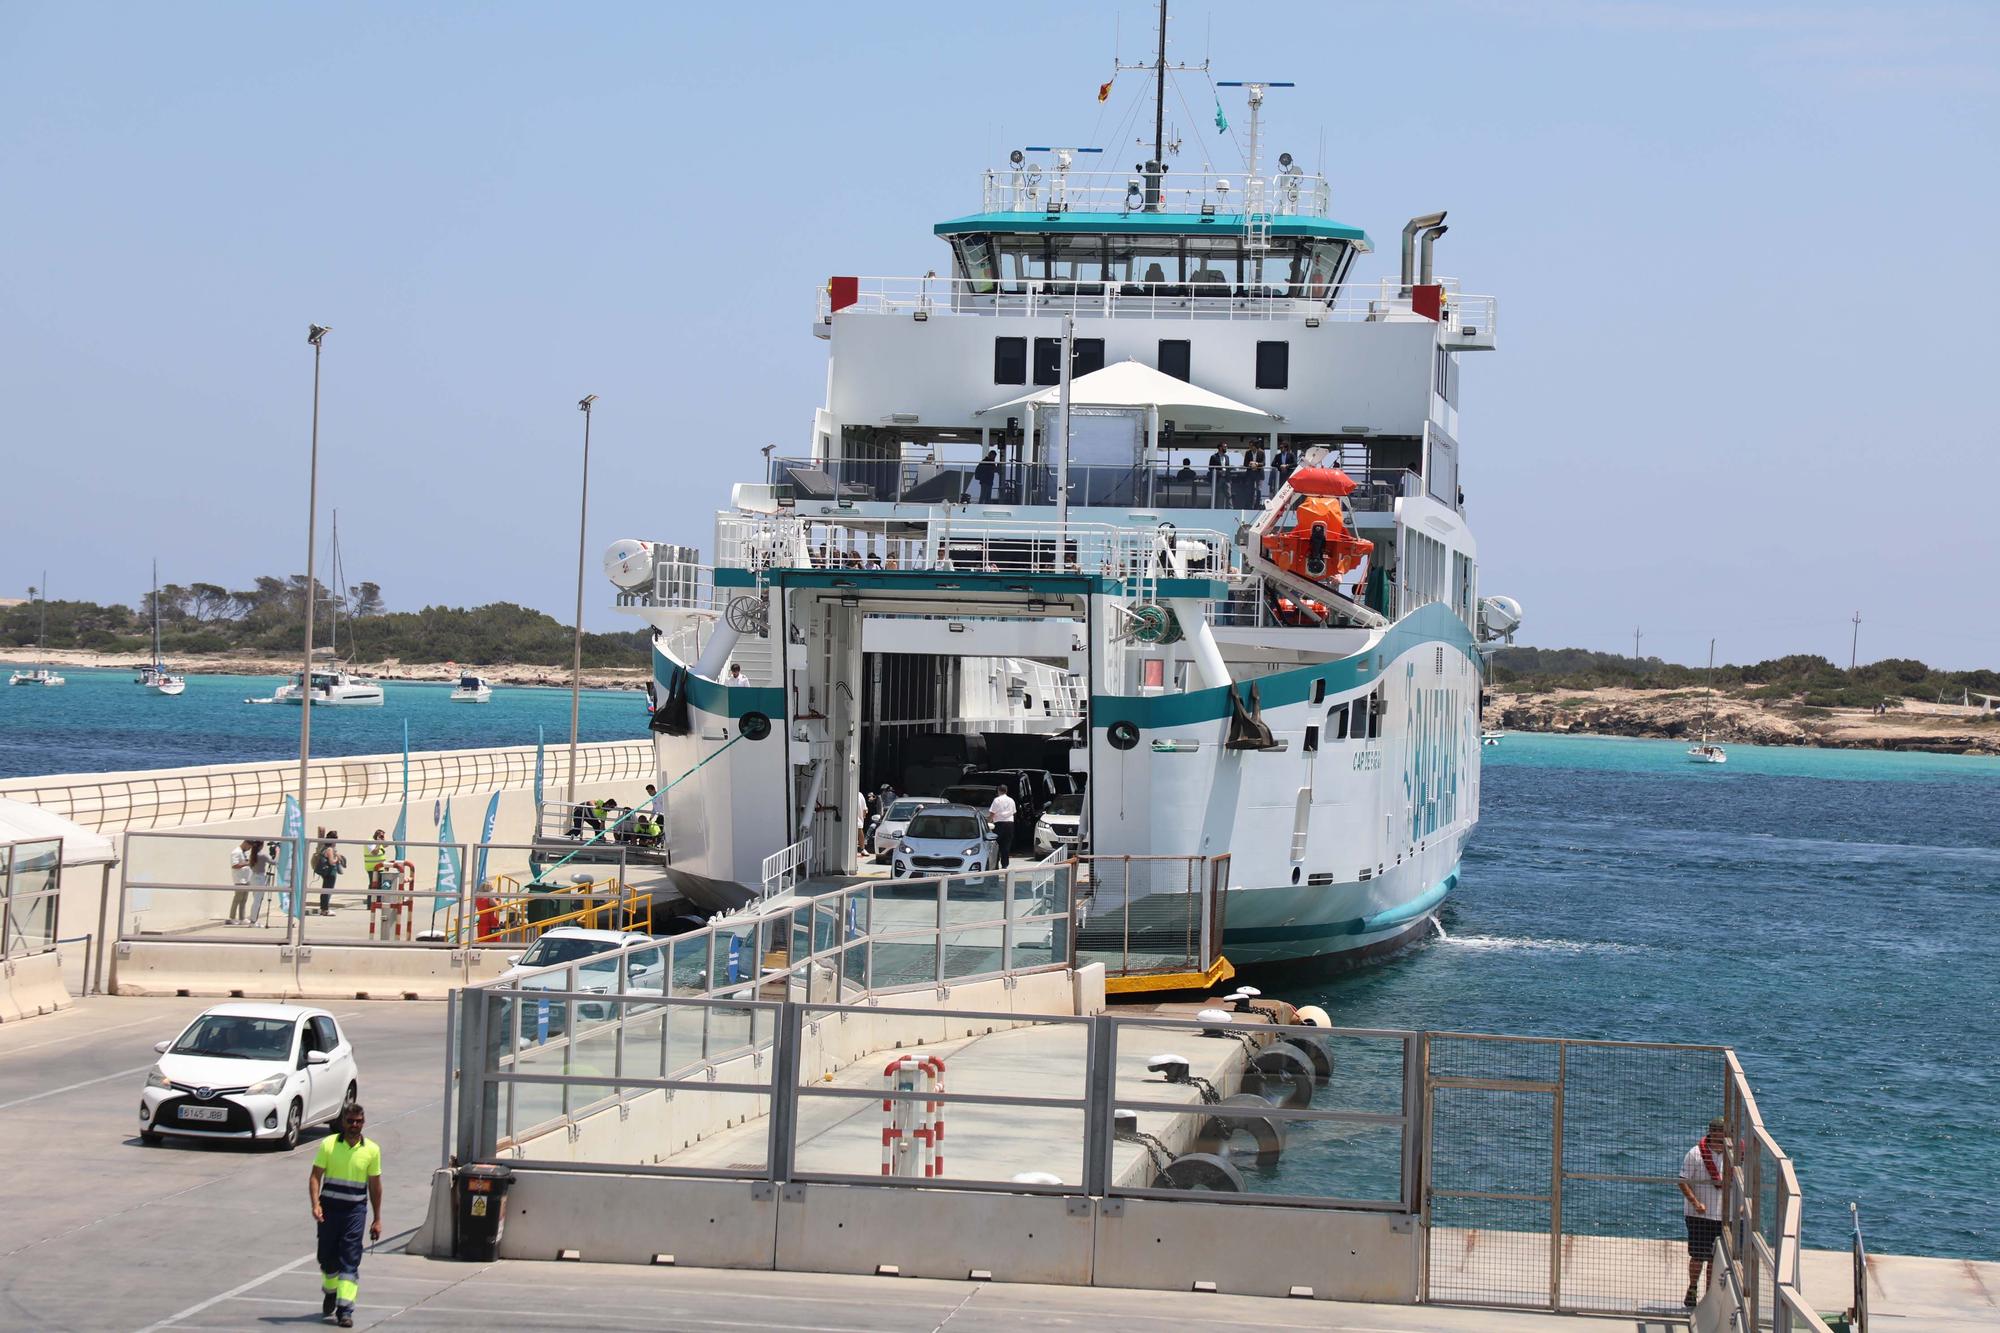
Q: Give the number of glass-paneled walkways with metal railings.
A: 1